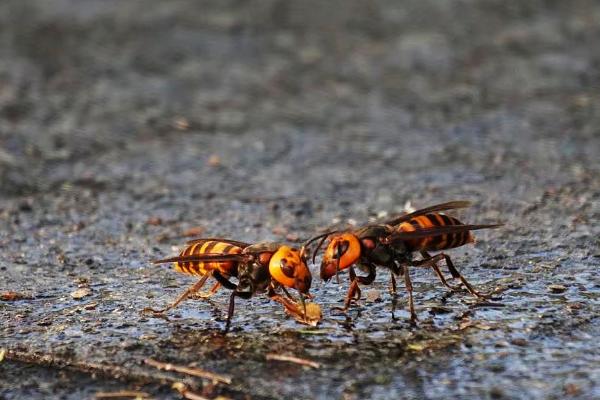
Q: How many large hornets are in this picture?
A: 2